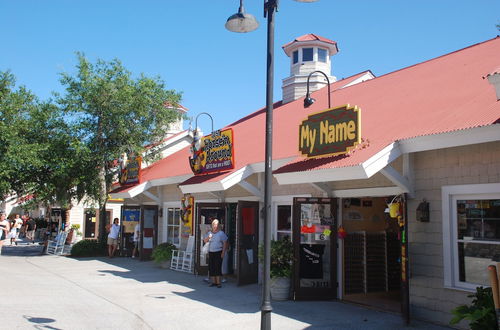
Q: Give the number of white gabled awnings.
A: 3